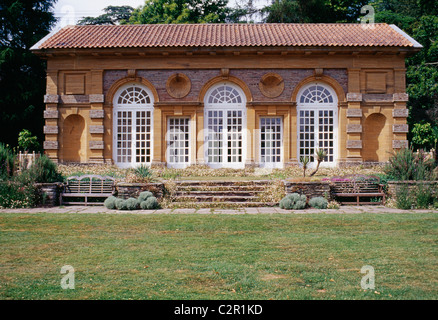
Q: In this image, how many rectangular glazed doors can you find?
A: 2